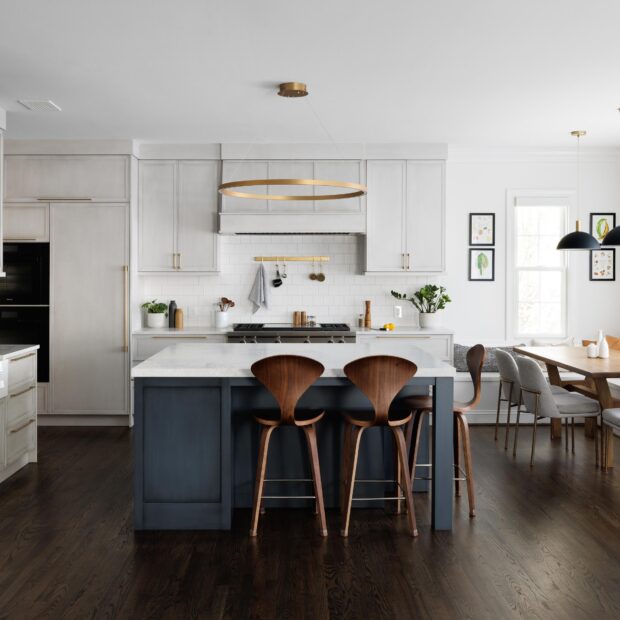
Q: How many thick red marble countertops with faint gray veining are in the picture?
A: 0